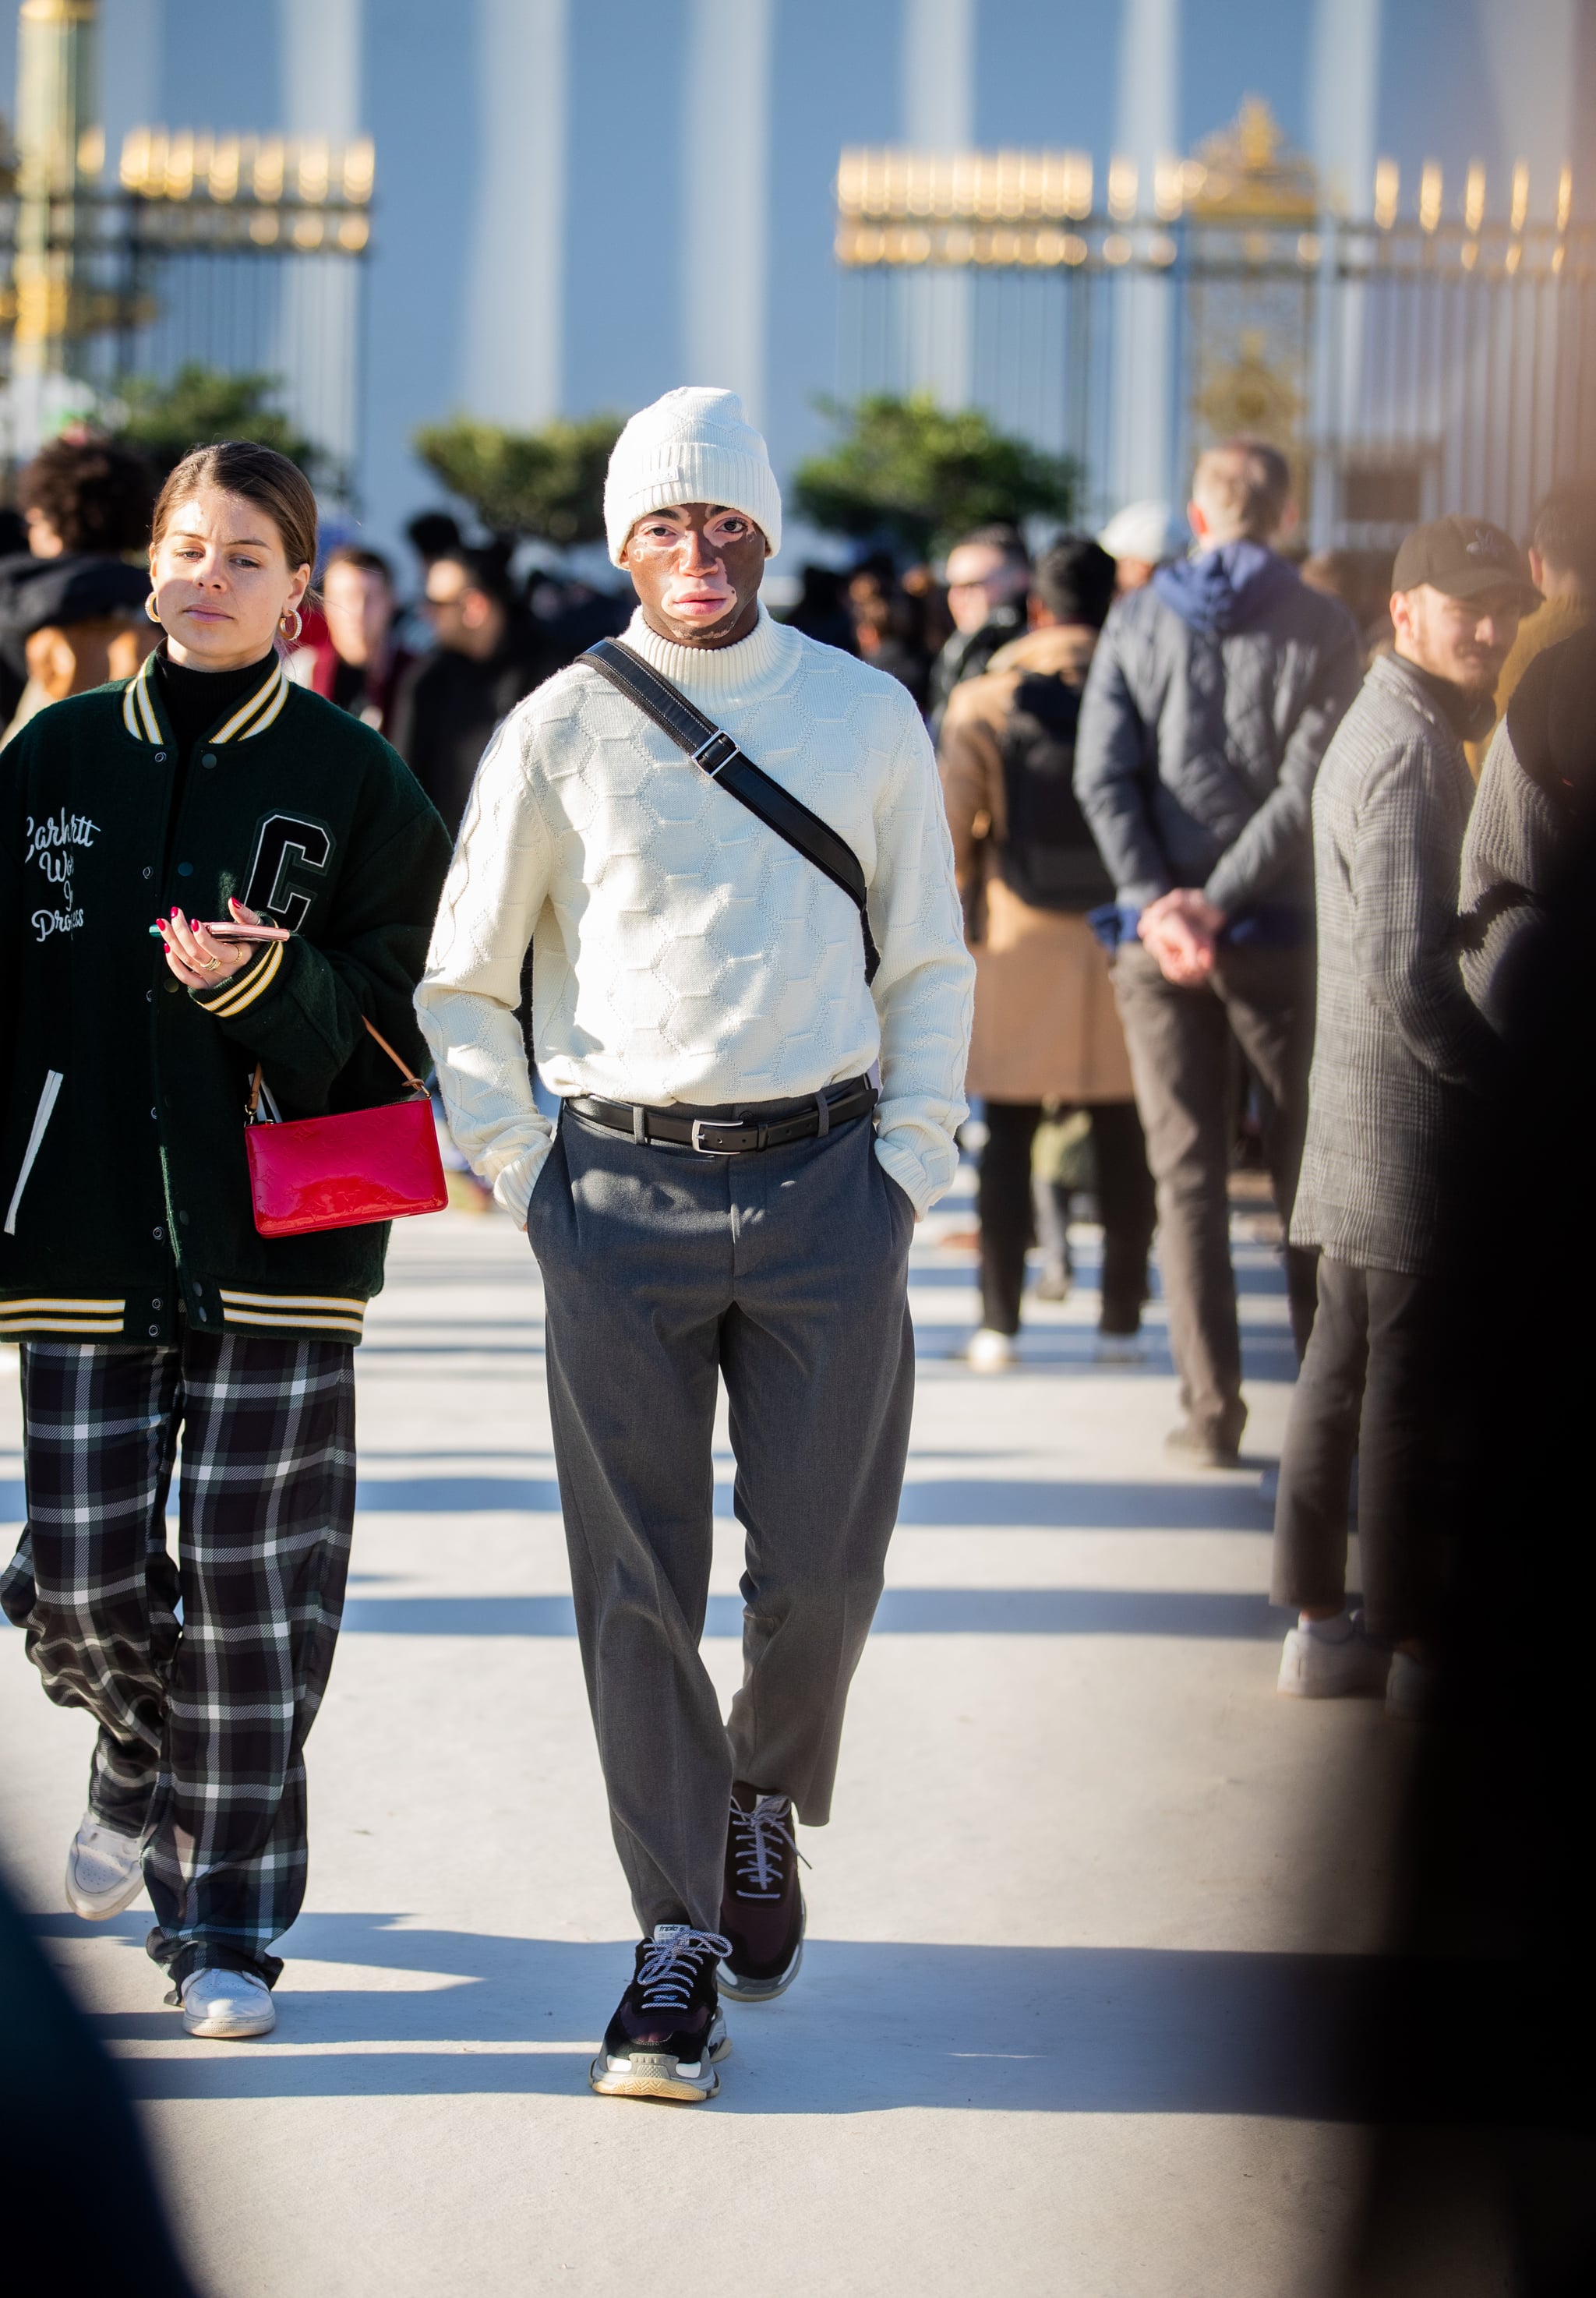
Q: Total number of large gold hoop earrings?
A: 2